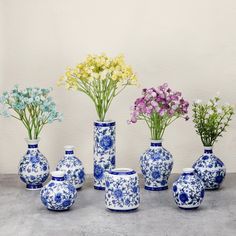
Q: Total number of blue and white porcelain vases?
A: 8